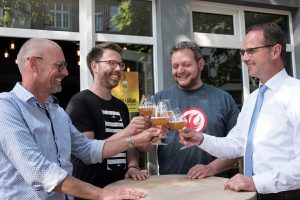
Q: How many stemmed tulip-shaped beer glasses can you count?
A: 4